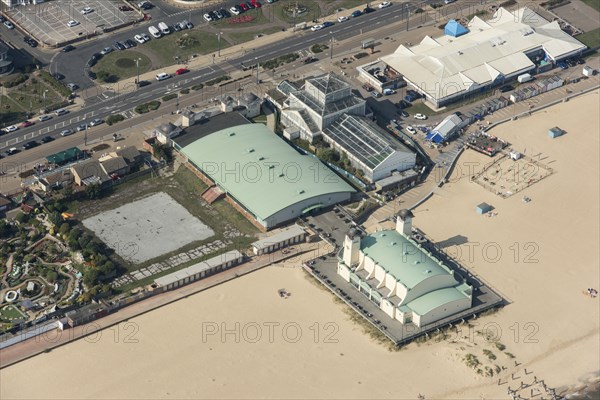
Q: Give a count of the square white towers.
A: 2